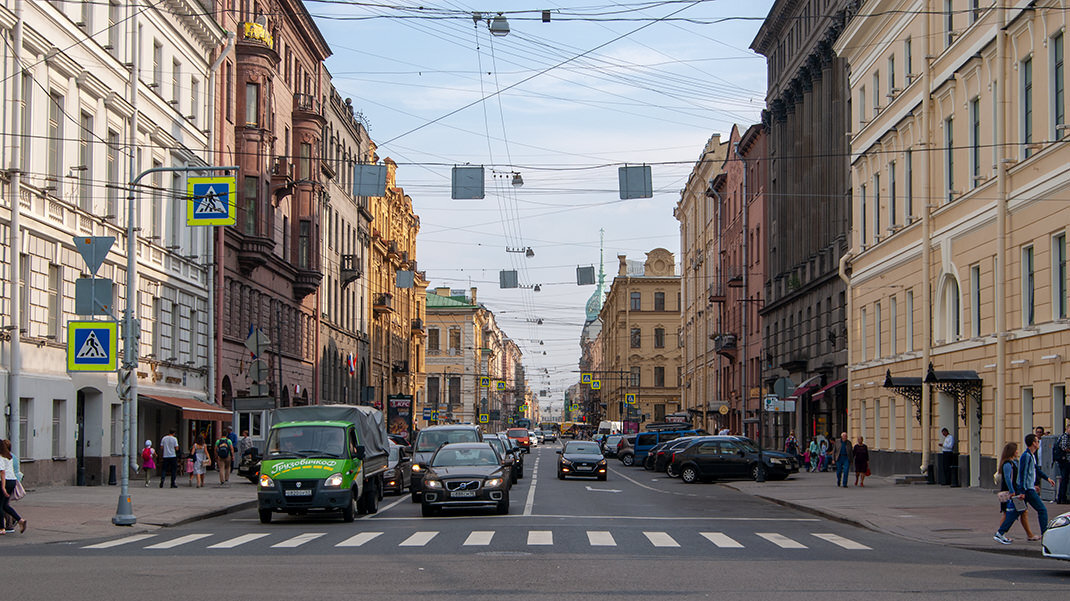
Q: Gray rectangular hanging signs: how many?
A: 6